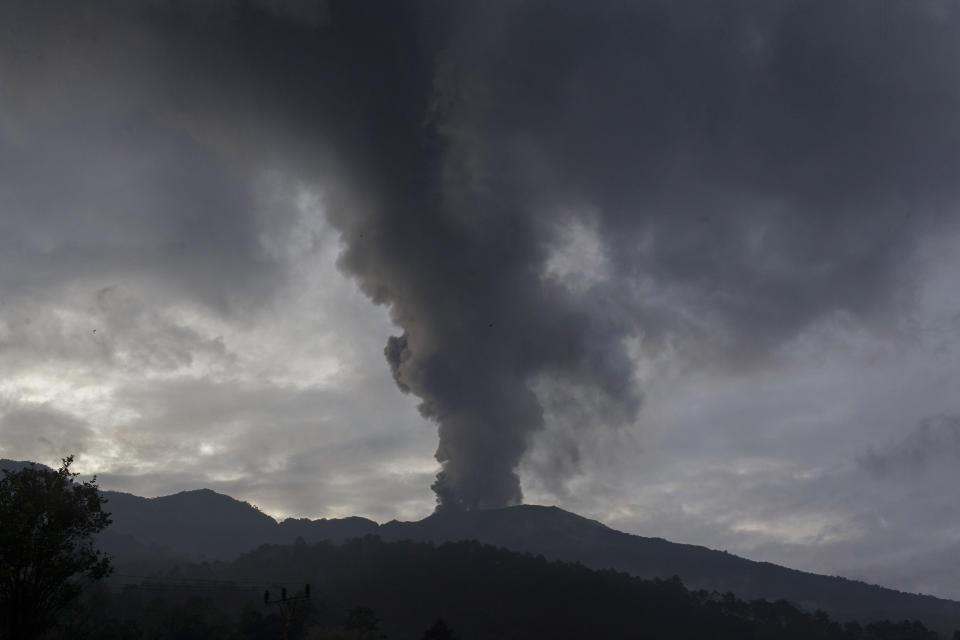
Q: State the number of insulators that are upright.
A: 3